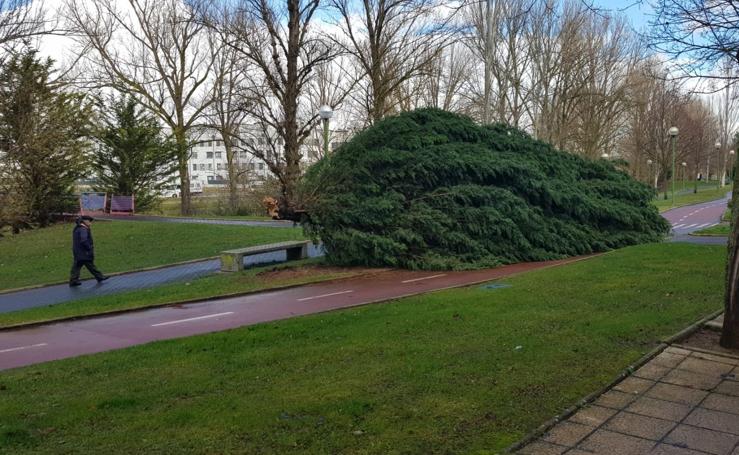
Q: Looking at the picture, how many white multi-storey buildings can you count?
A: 1